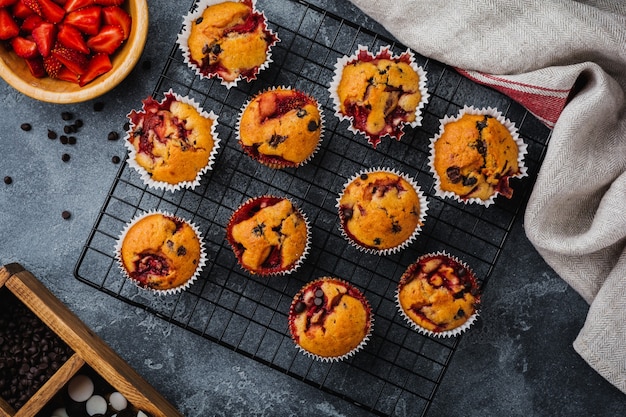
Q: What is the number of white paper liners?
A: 10